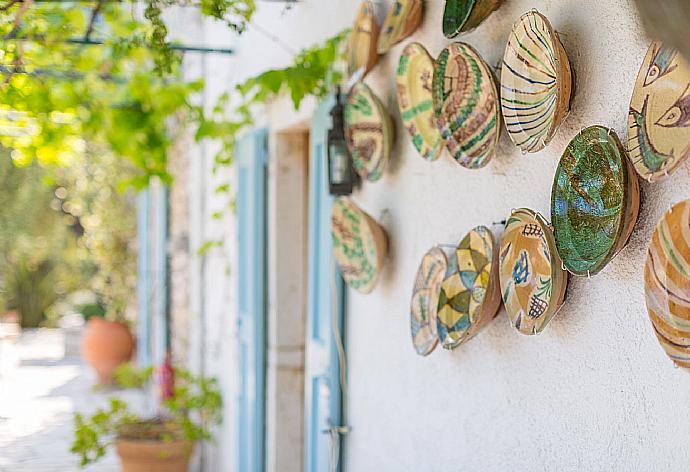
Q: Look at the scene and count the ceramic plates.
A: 14